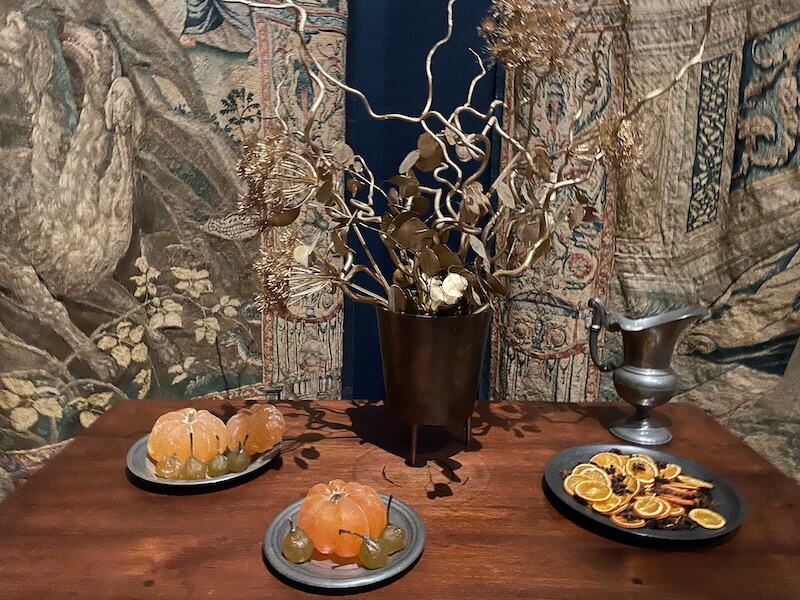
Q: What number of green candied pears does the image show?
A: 7